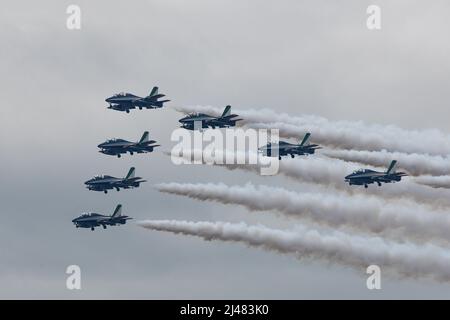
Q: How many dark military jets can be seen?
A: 7